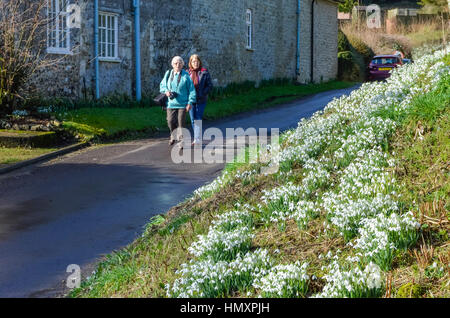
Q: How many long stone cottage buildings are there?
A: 1